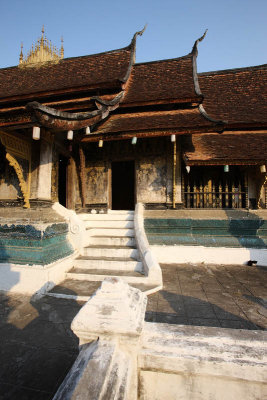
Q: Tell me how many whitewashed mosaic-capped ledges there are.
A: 2